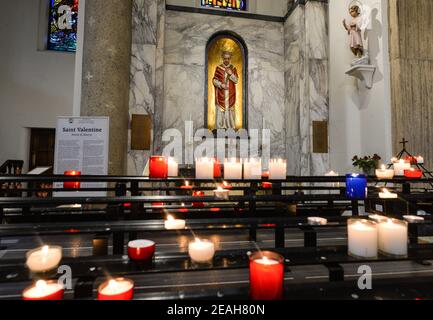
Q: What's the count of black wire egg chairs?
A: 0